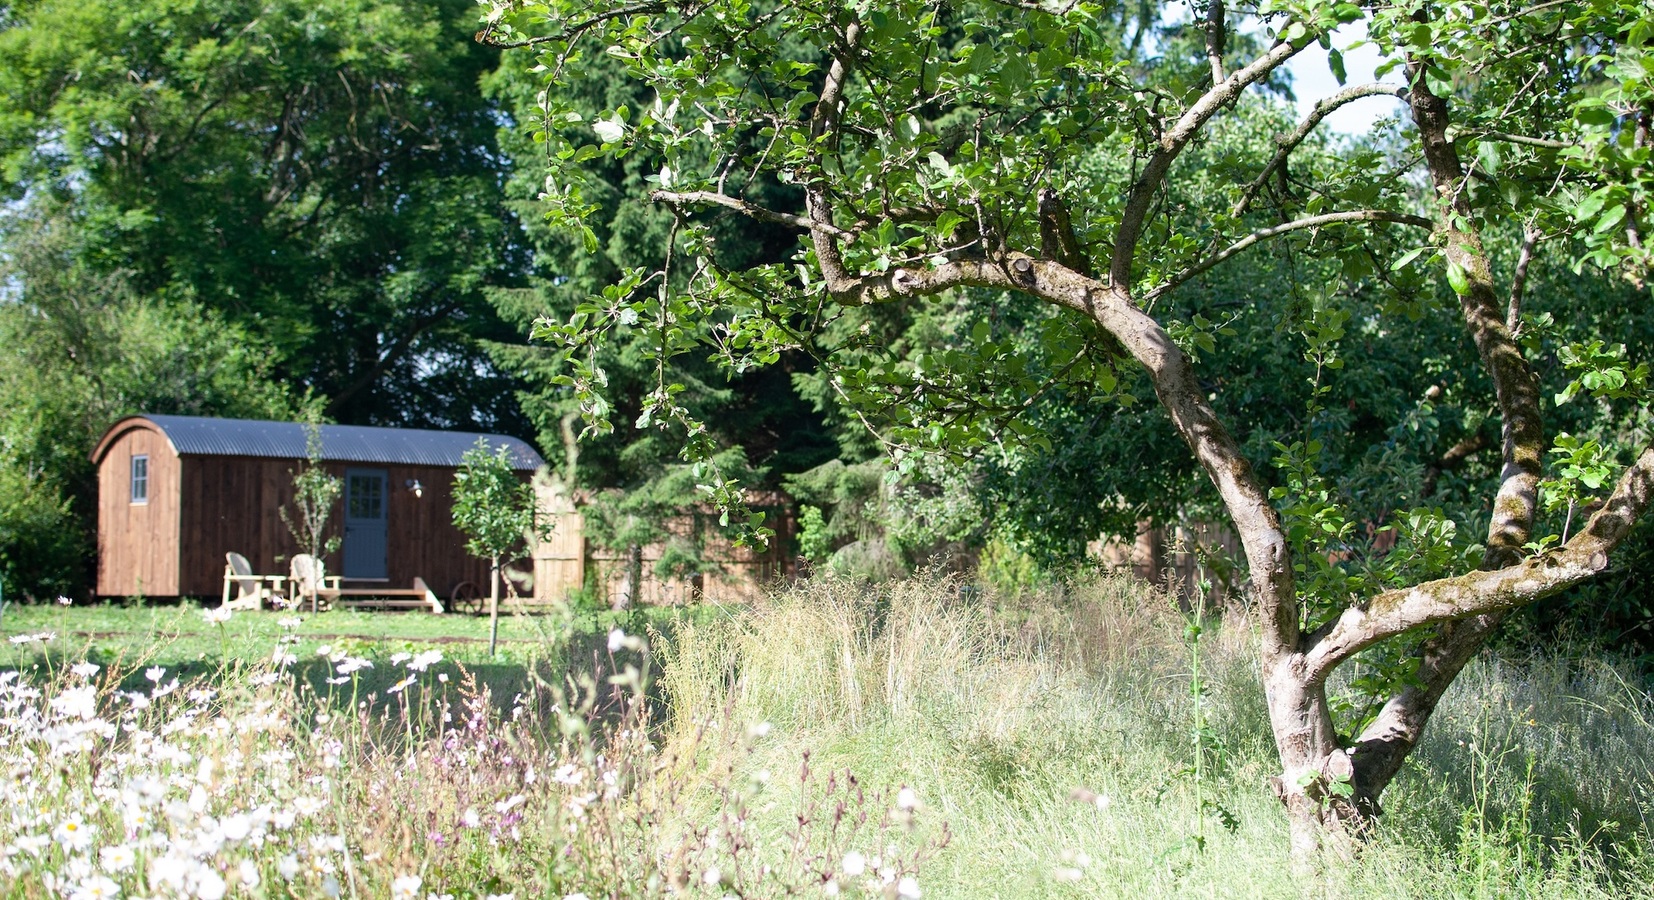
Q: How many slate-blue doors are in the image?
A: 1